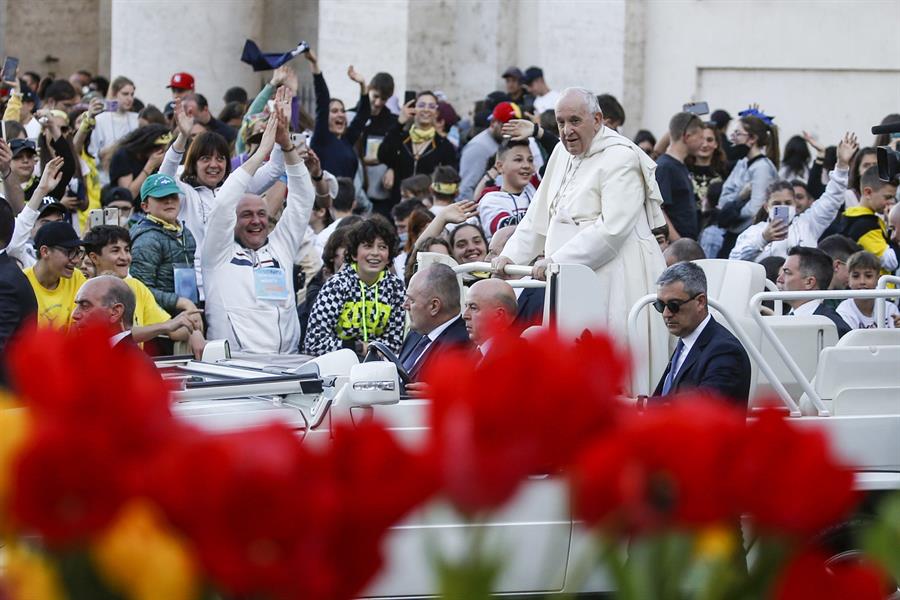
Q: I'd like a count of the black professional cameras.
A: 1